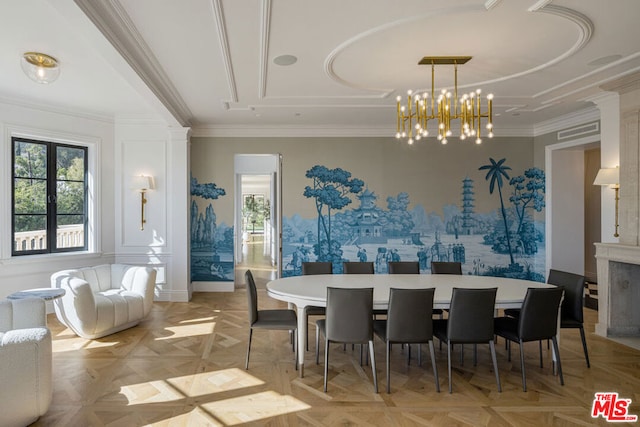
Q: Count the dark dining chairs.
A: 10